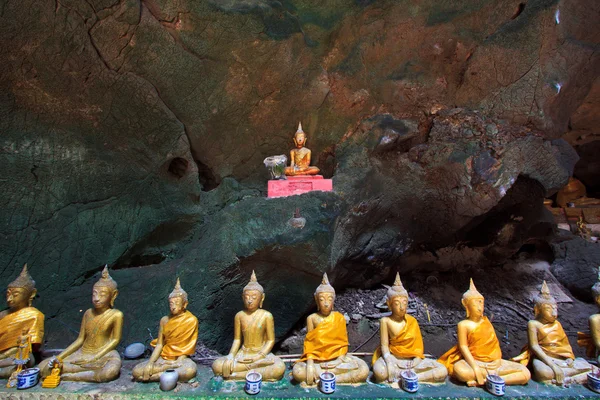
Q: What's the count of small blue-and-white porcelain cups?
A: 6